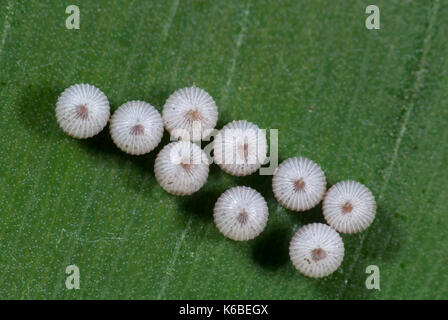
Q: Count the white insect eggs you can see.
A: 9